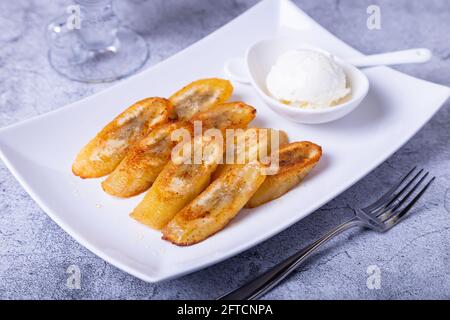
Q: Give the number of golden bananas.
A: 8